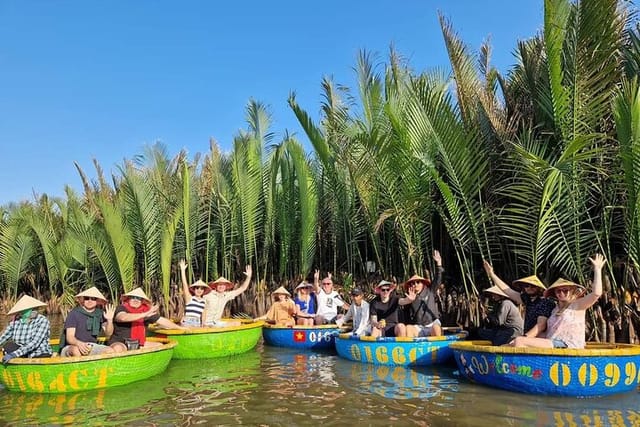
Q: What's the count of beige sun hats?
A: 12